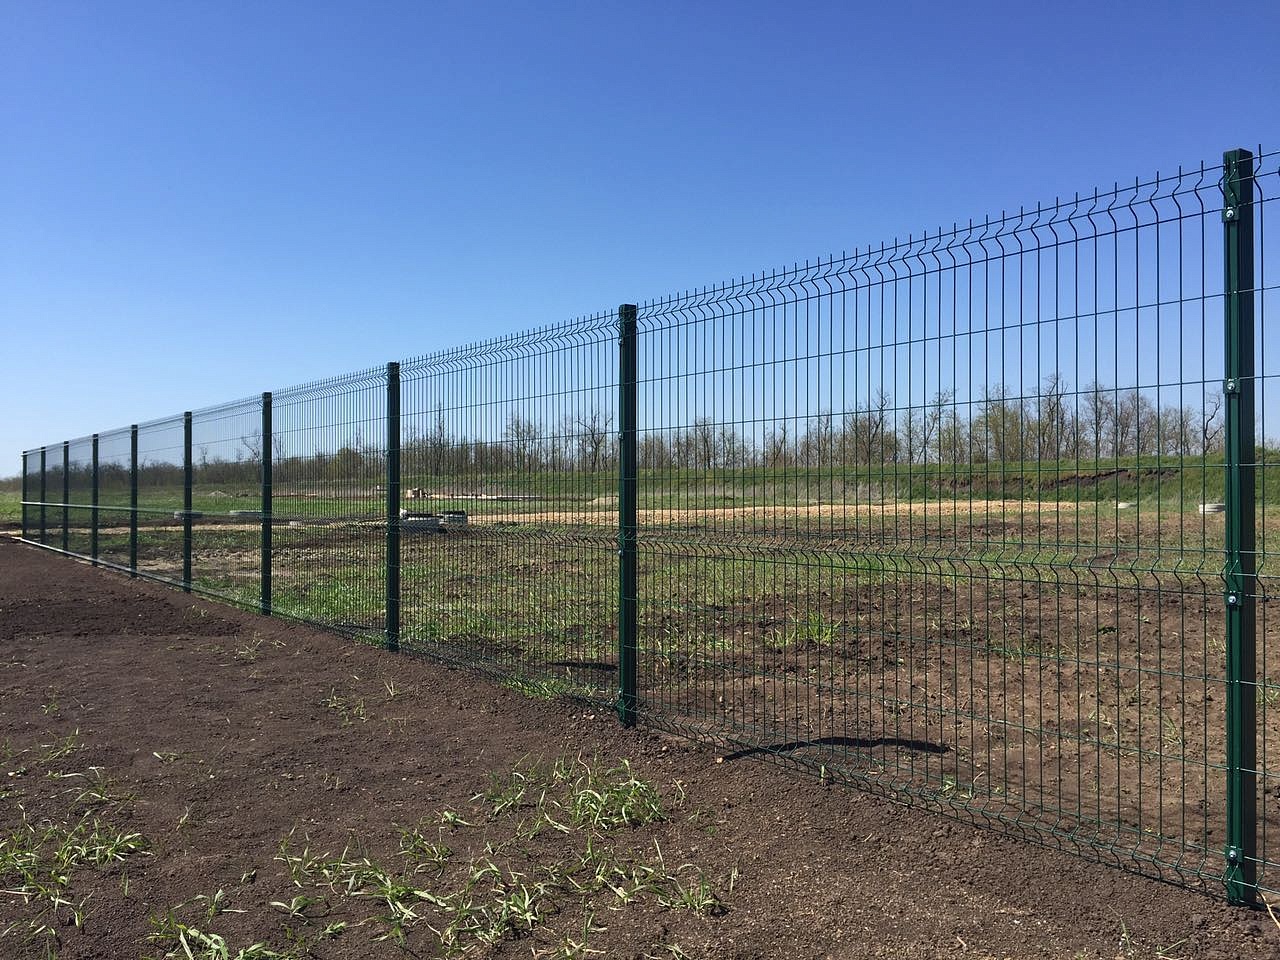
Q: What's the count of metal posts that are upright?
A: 10